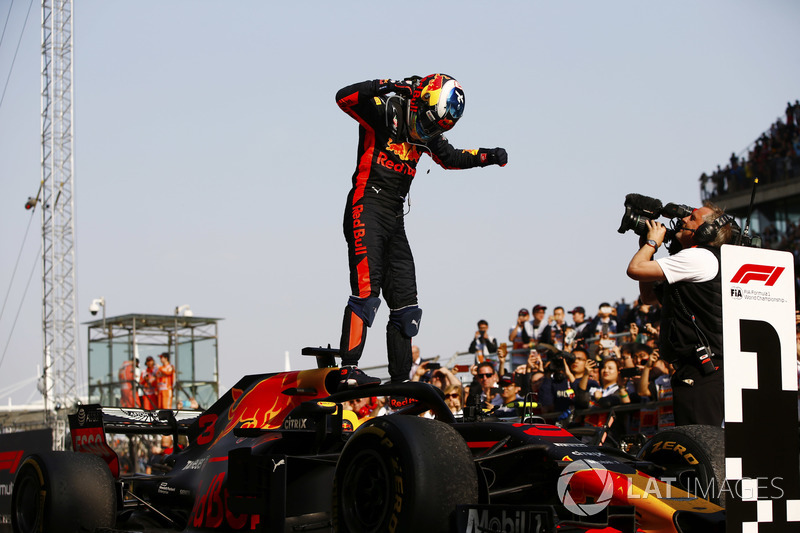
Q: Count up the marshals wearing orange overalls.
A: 3